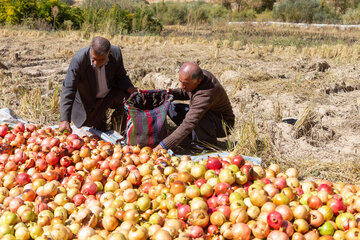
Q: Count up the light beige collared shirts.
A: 1